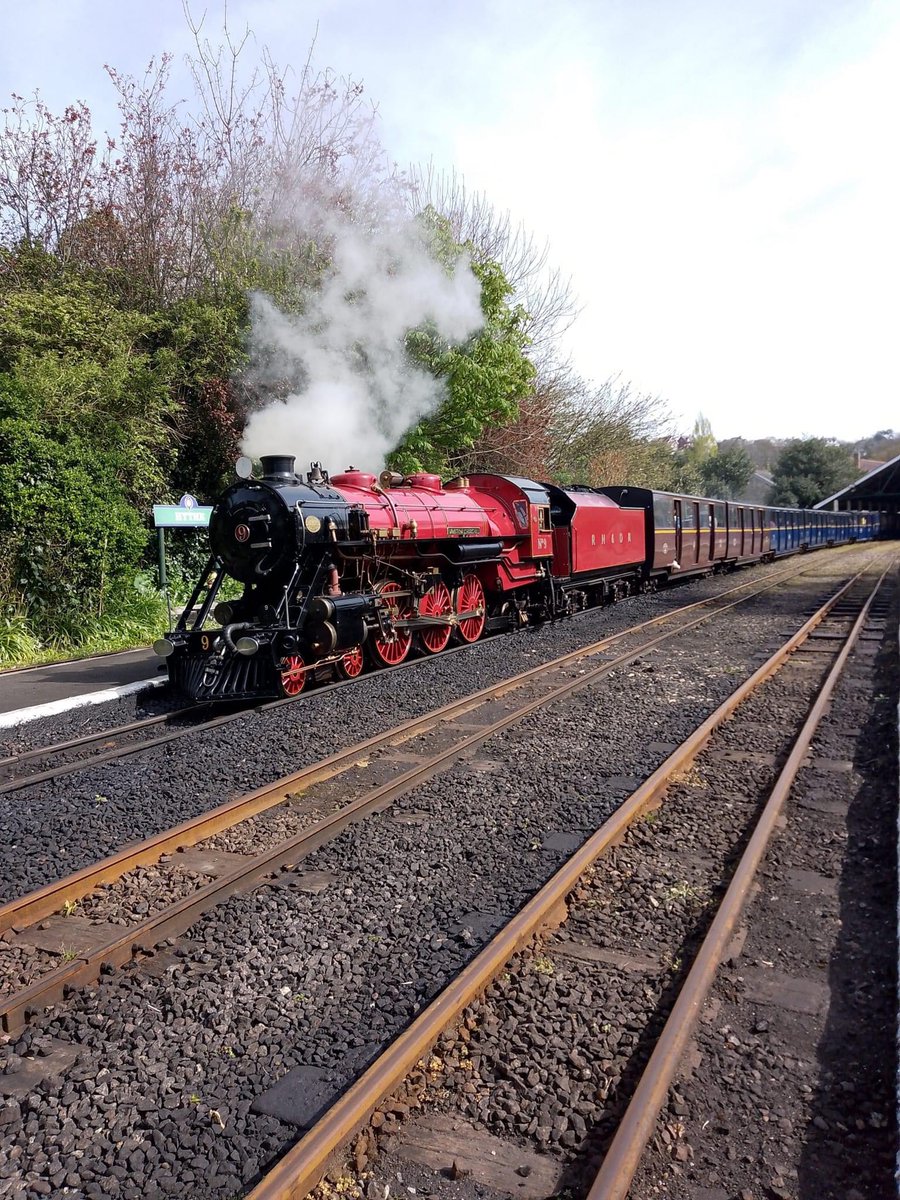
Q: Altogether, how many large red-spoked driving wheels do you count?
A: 3